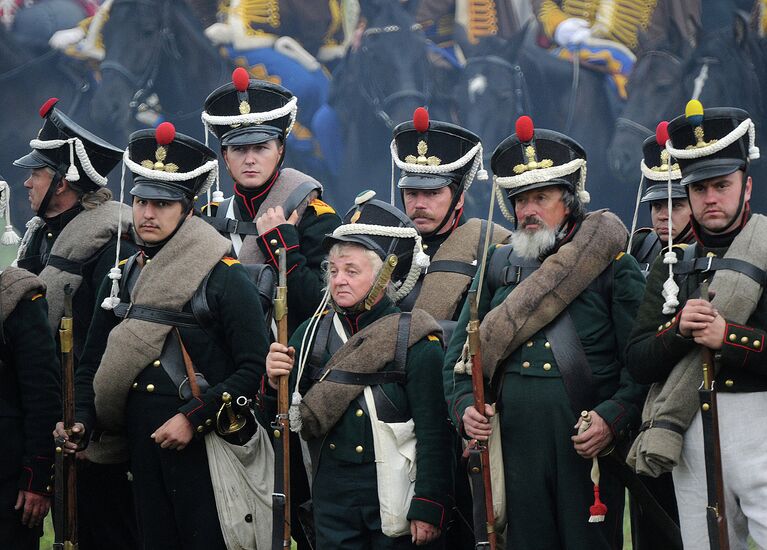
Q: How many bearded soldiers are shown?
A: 1